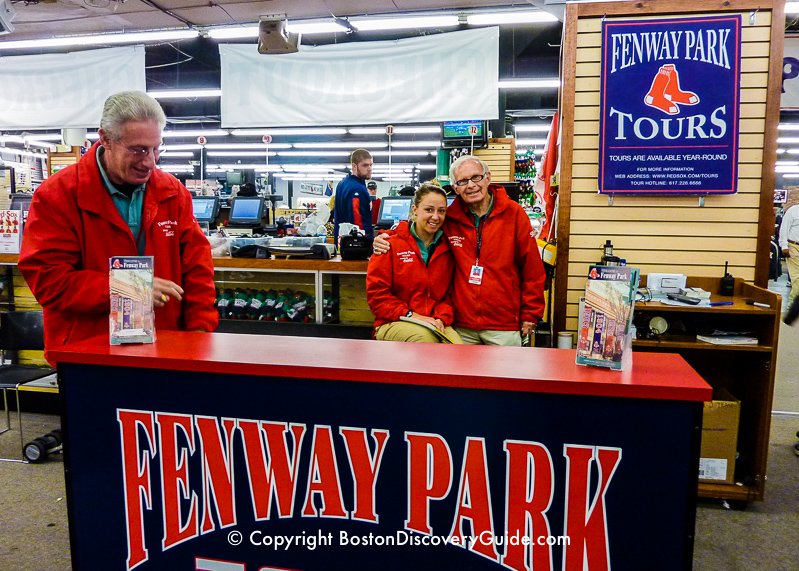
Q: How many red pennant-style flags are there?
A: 1